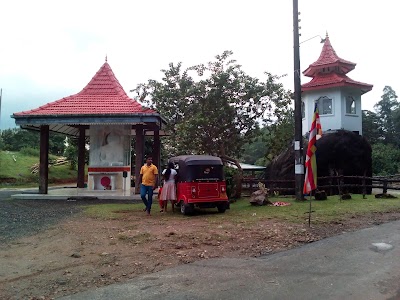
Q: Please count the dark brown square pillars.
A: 4